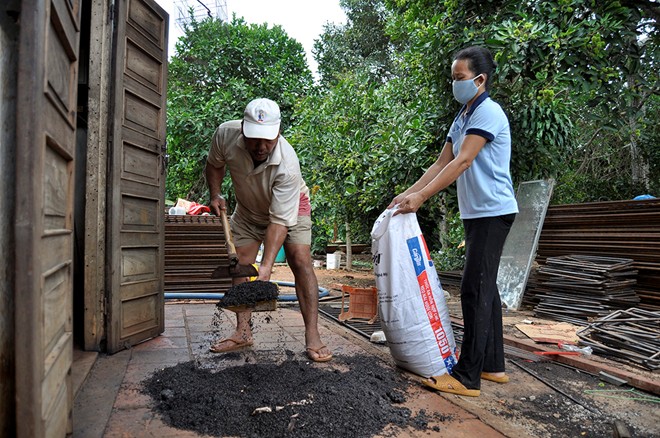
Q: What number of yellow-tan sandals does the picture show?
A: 2